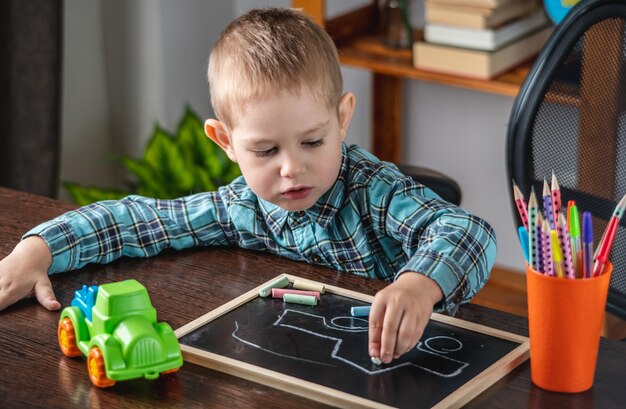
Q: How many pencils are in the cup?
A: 8